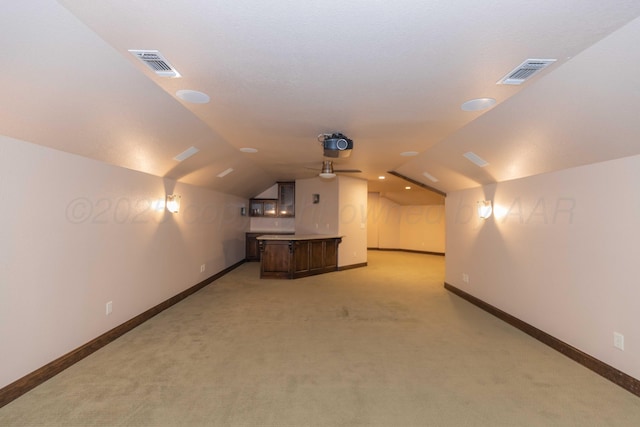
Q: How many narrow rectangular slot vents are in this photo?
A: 4